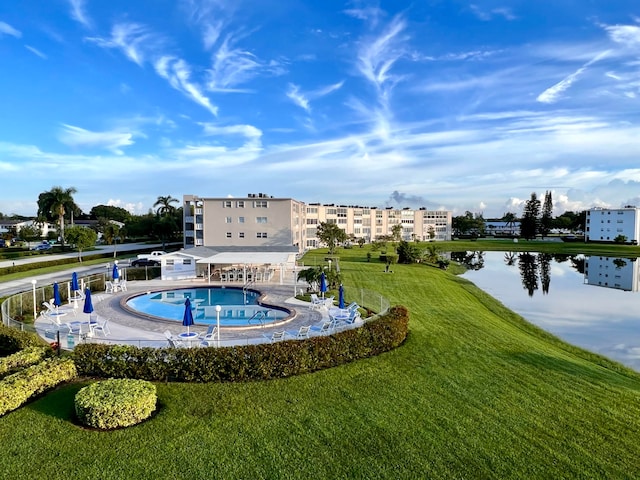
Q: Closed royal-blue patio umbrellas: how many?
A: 7